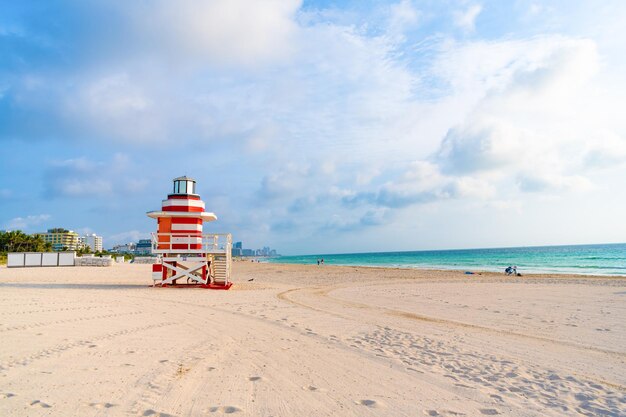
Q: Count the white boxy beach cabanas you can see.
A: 4